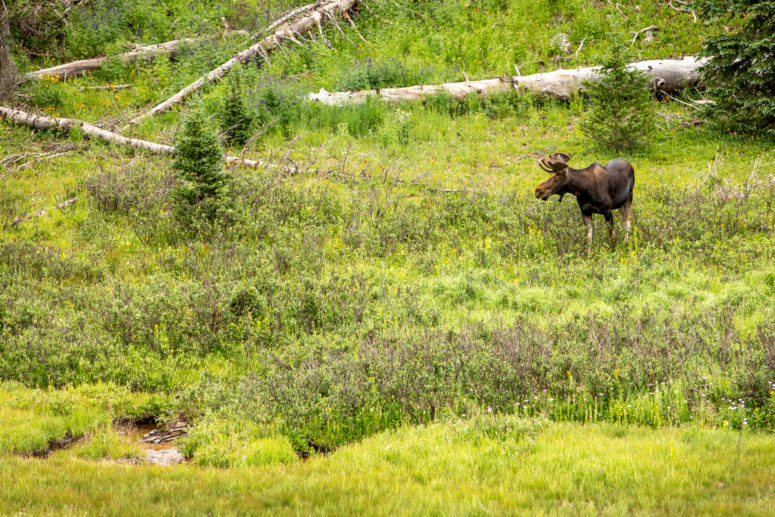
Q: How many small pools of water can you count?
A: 1